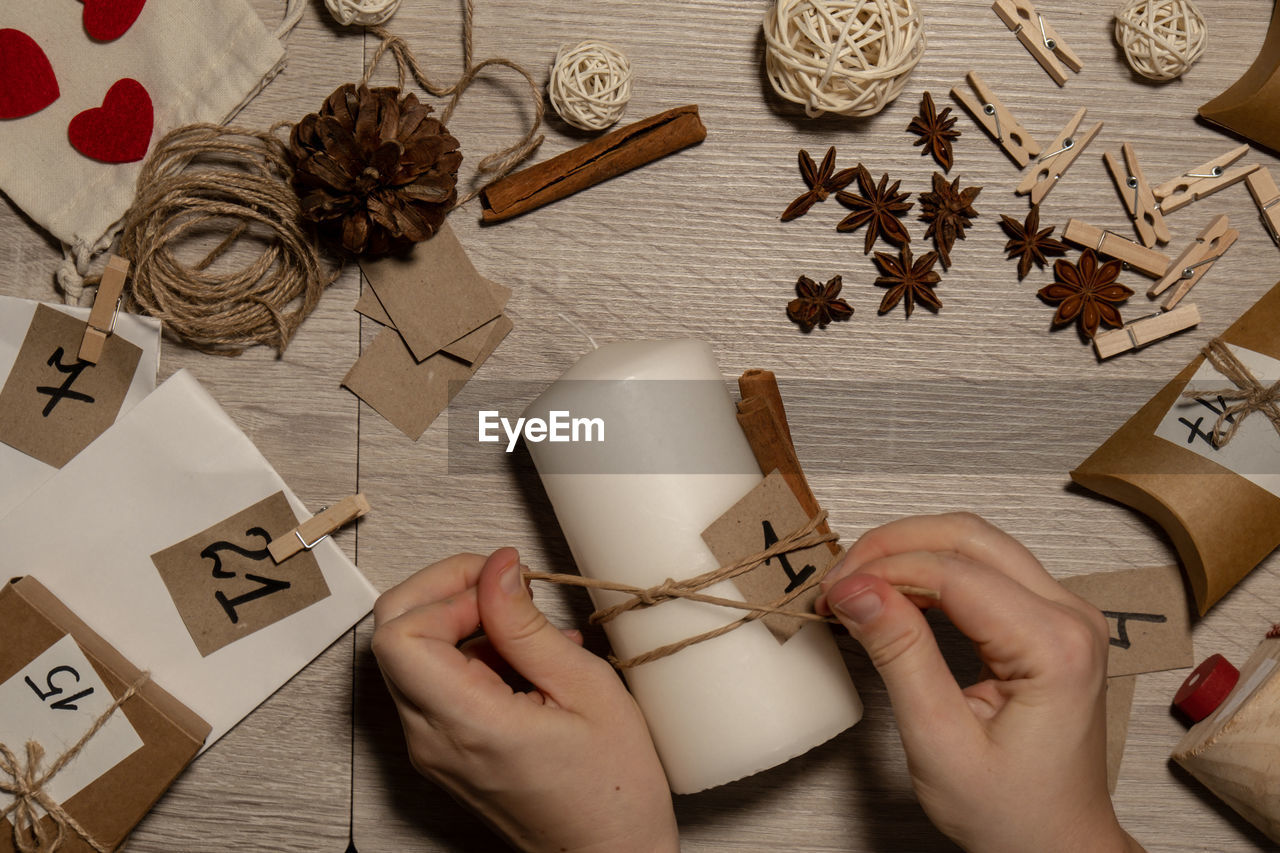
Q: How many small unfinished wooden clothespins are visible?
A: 11